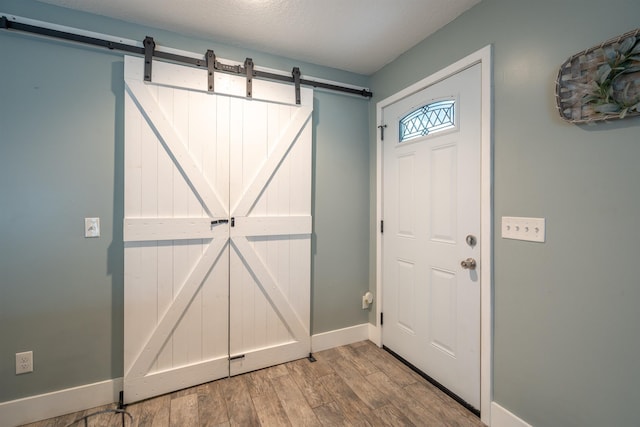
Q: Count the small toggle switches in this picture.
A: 5